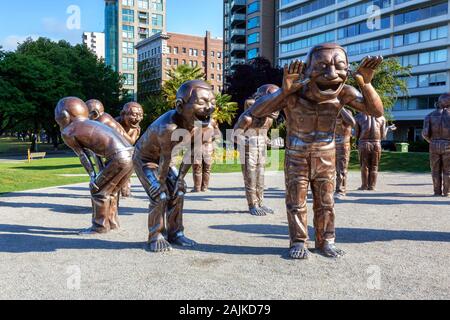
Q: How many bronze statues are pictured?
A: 10